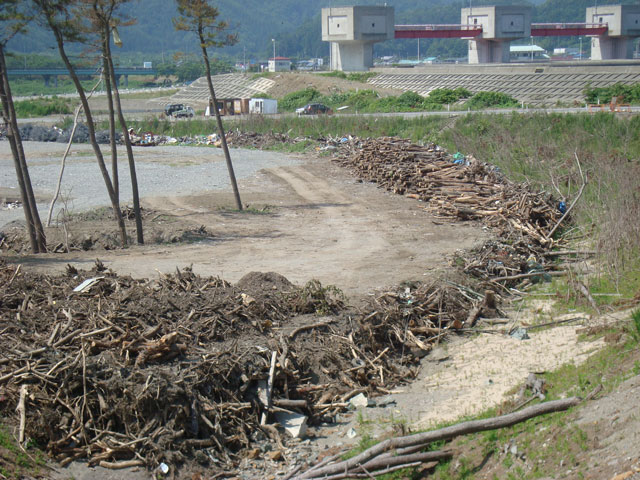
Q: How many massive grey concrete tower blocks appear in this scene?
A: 3